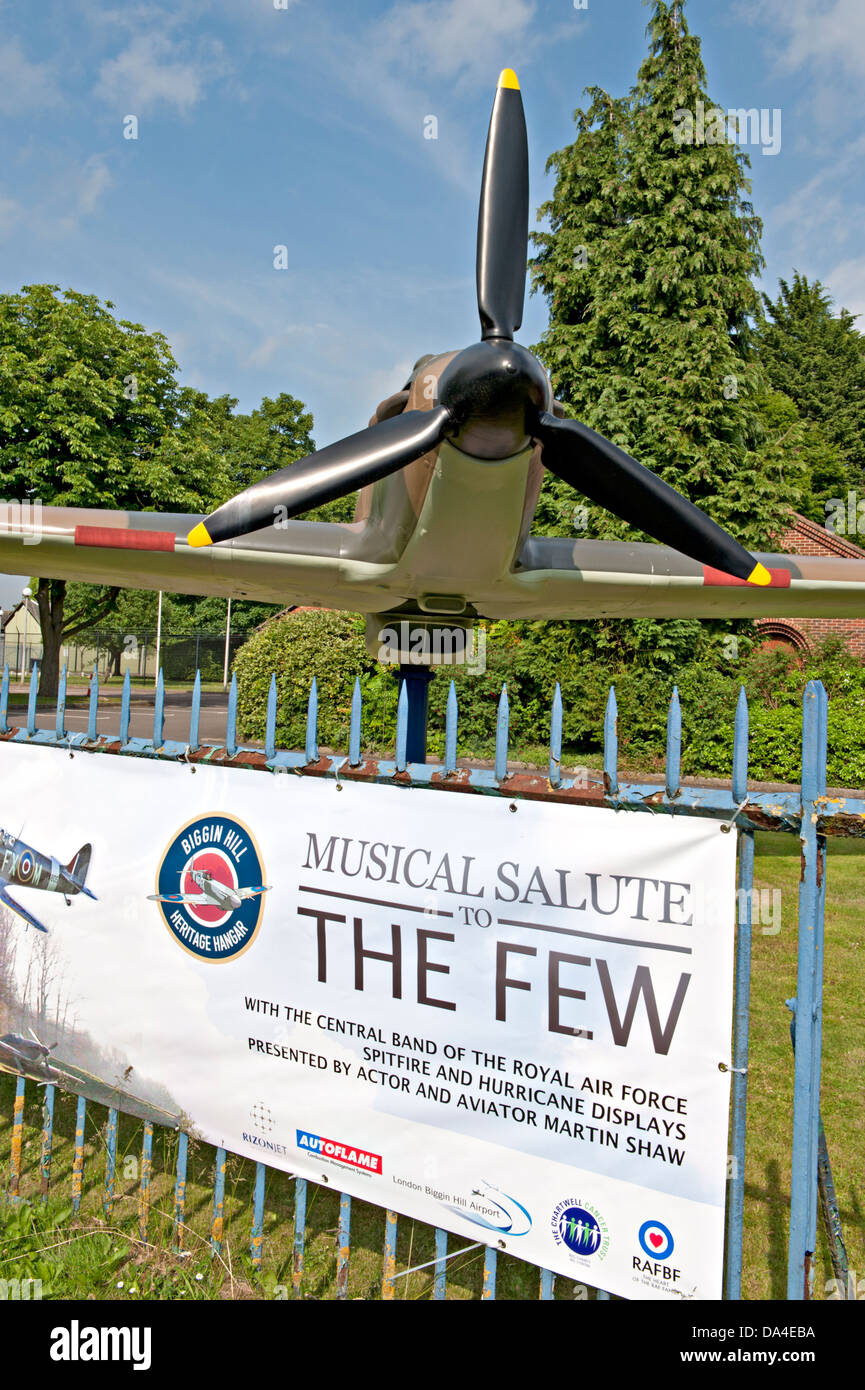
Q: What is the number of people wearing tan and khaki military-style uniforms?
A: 0